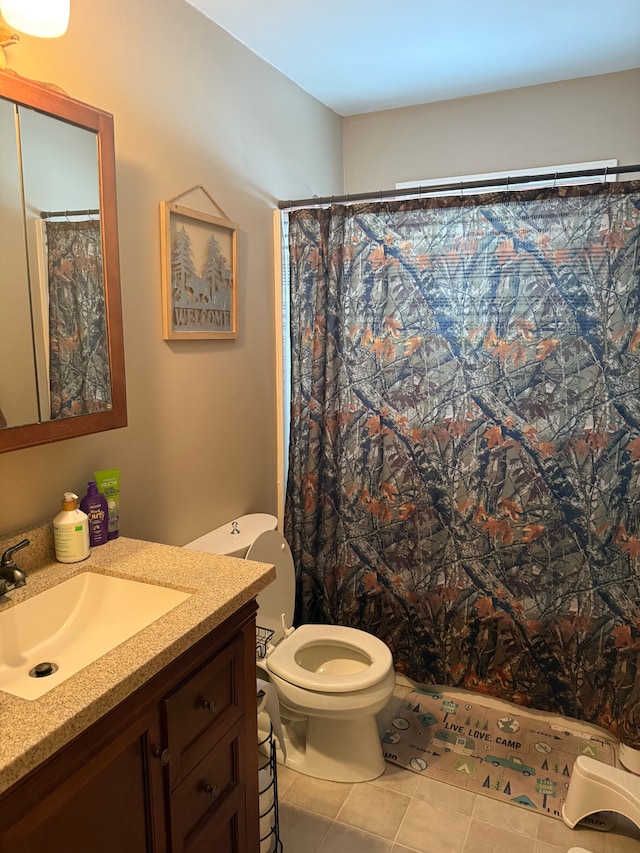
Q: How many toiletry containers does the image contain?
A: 3